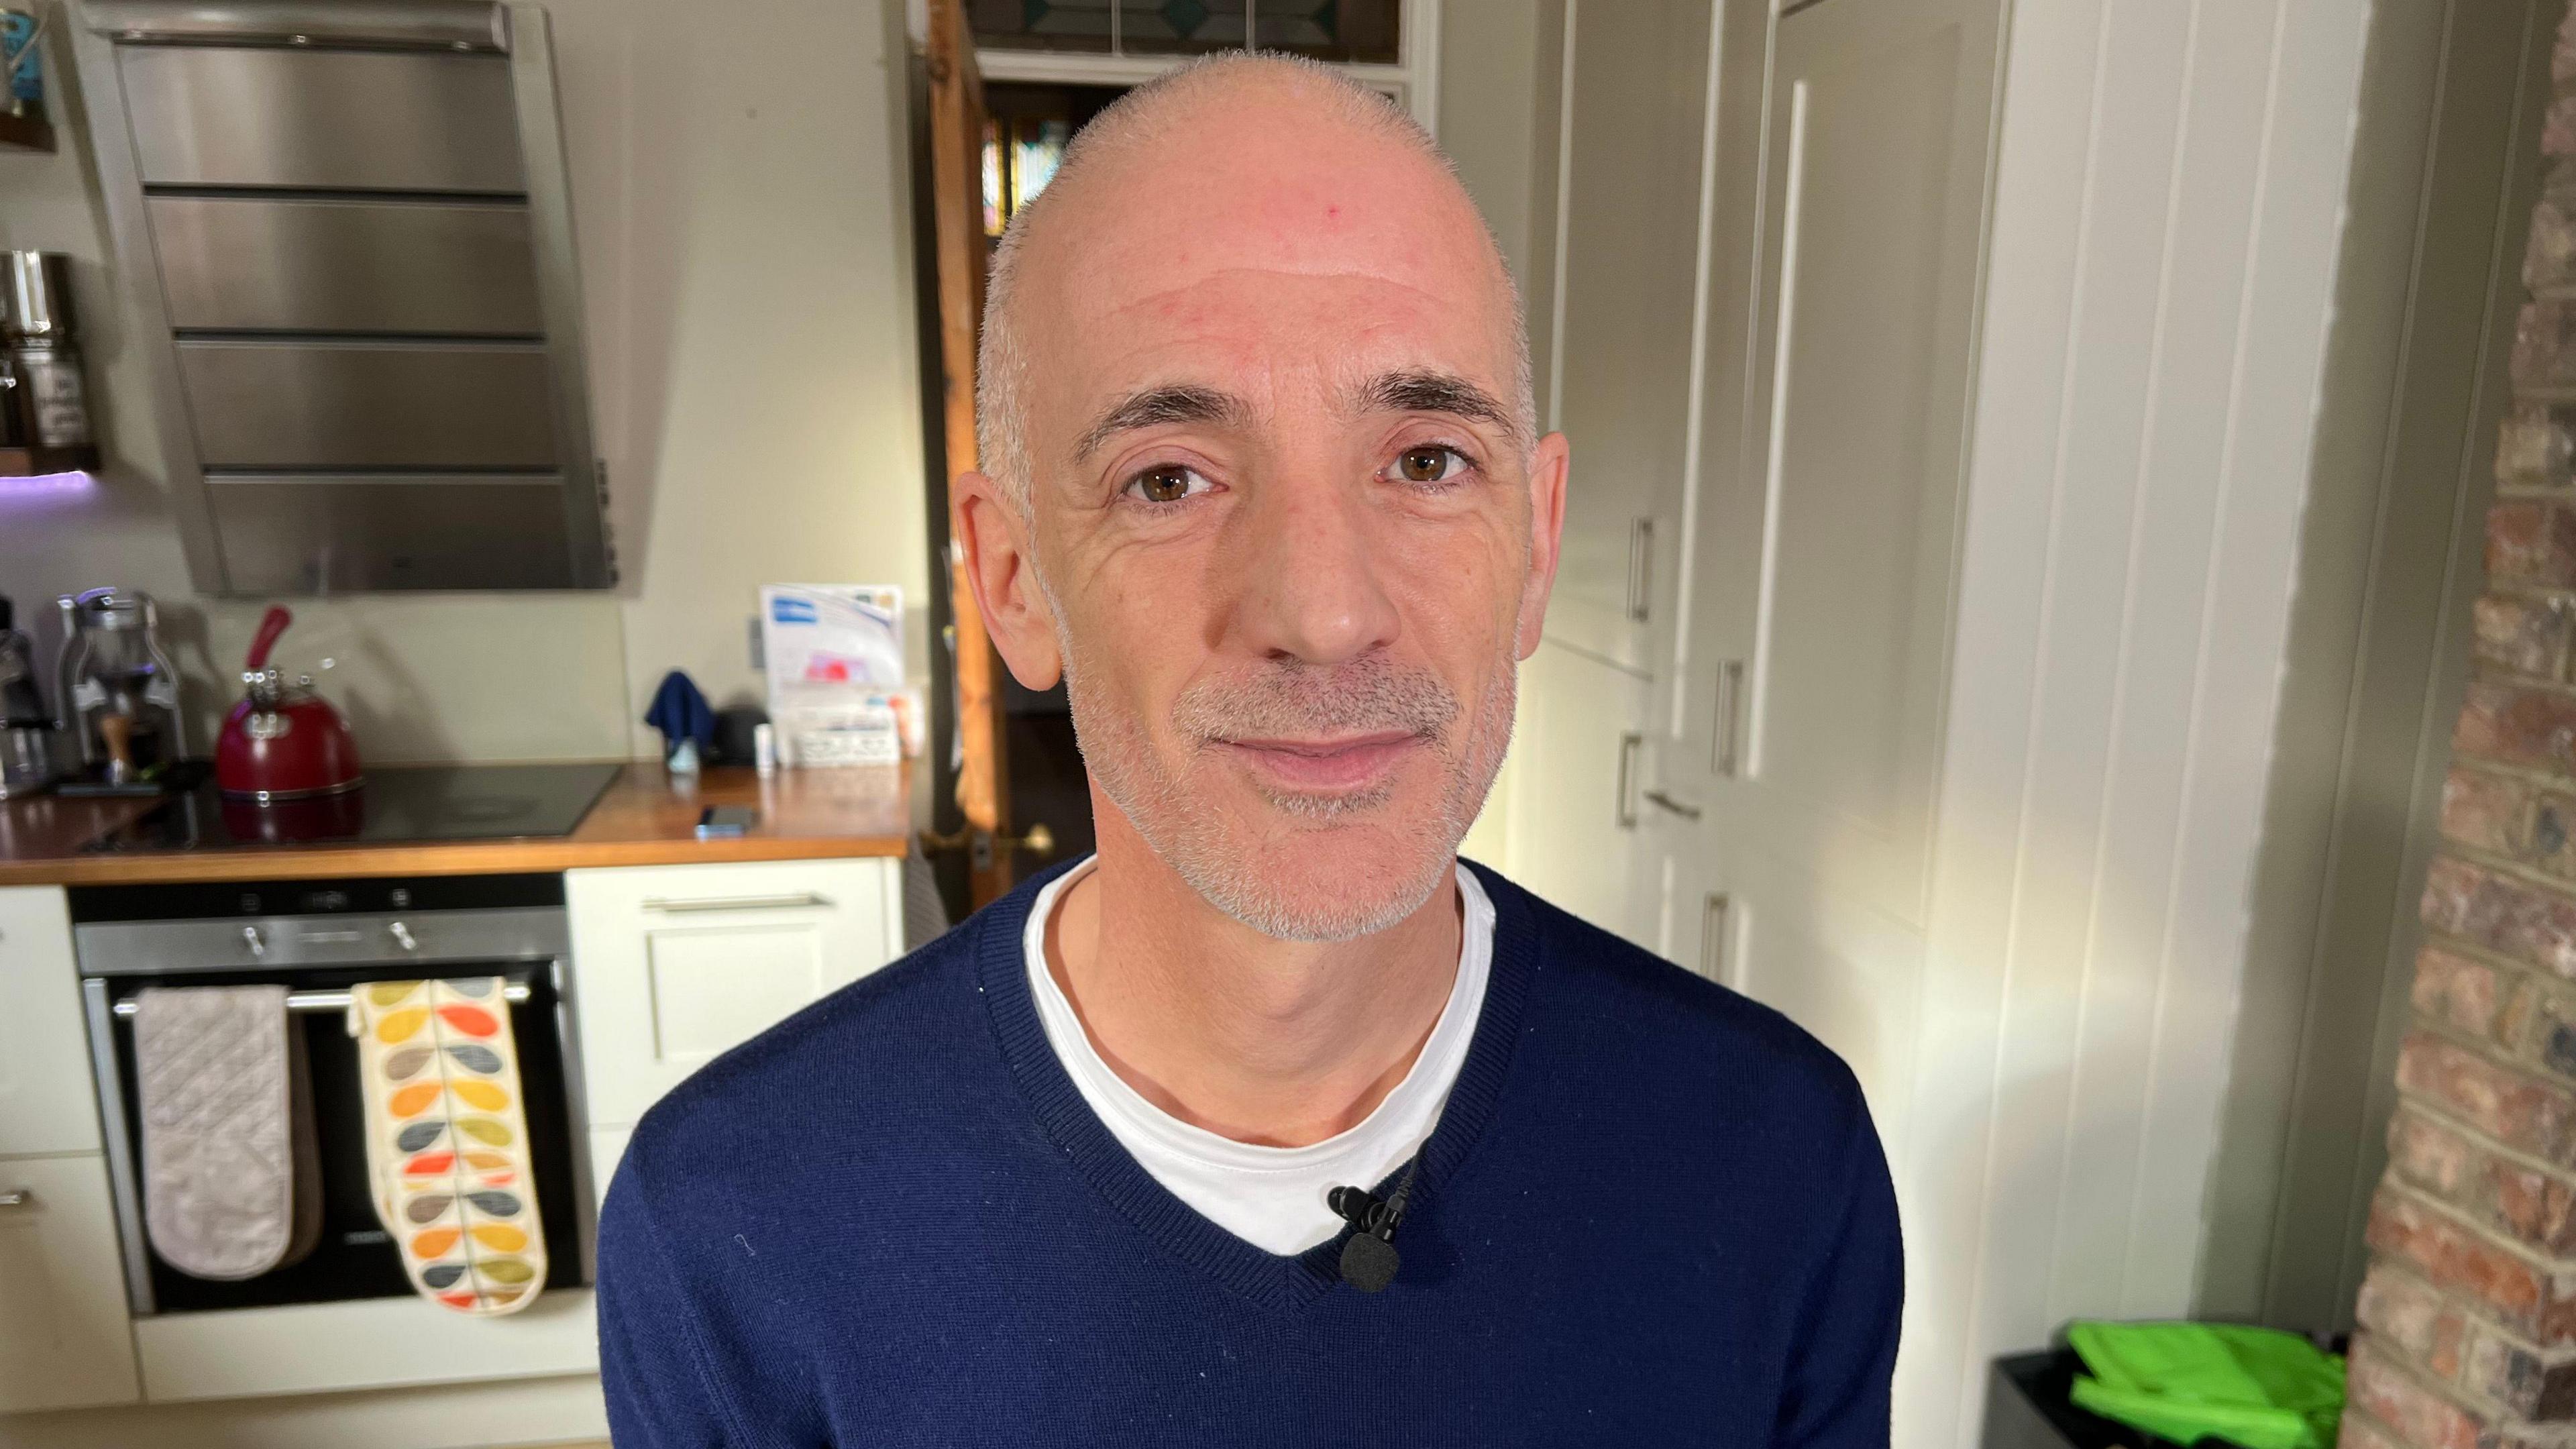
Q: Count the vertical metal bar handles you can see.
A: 4